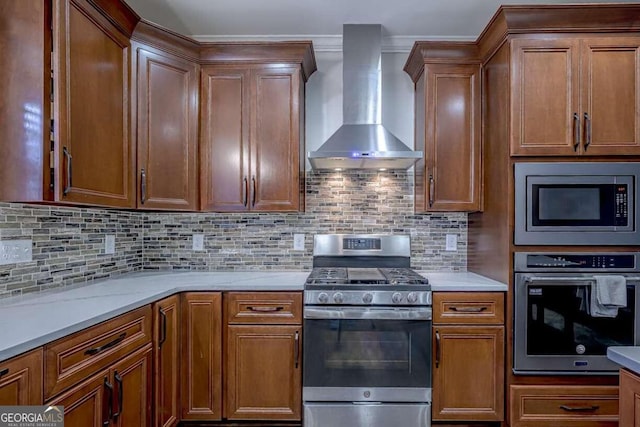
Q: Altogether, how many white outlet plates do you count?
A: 5